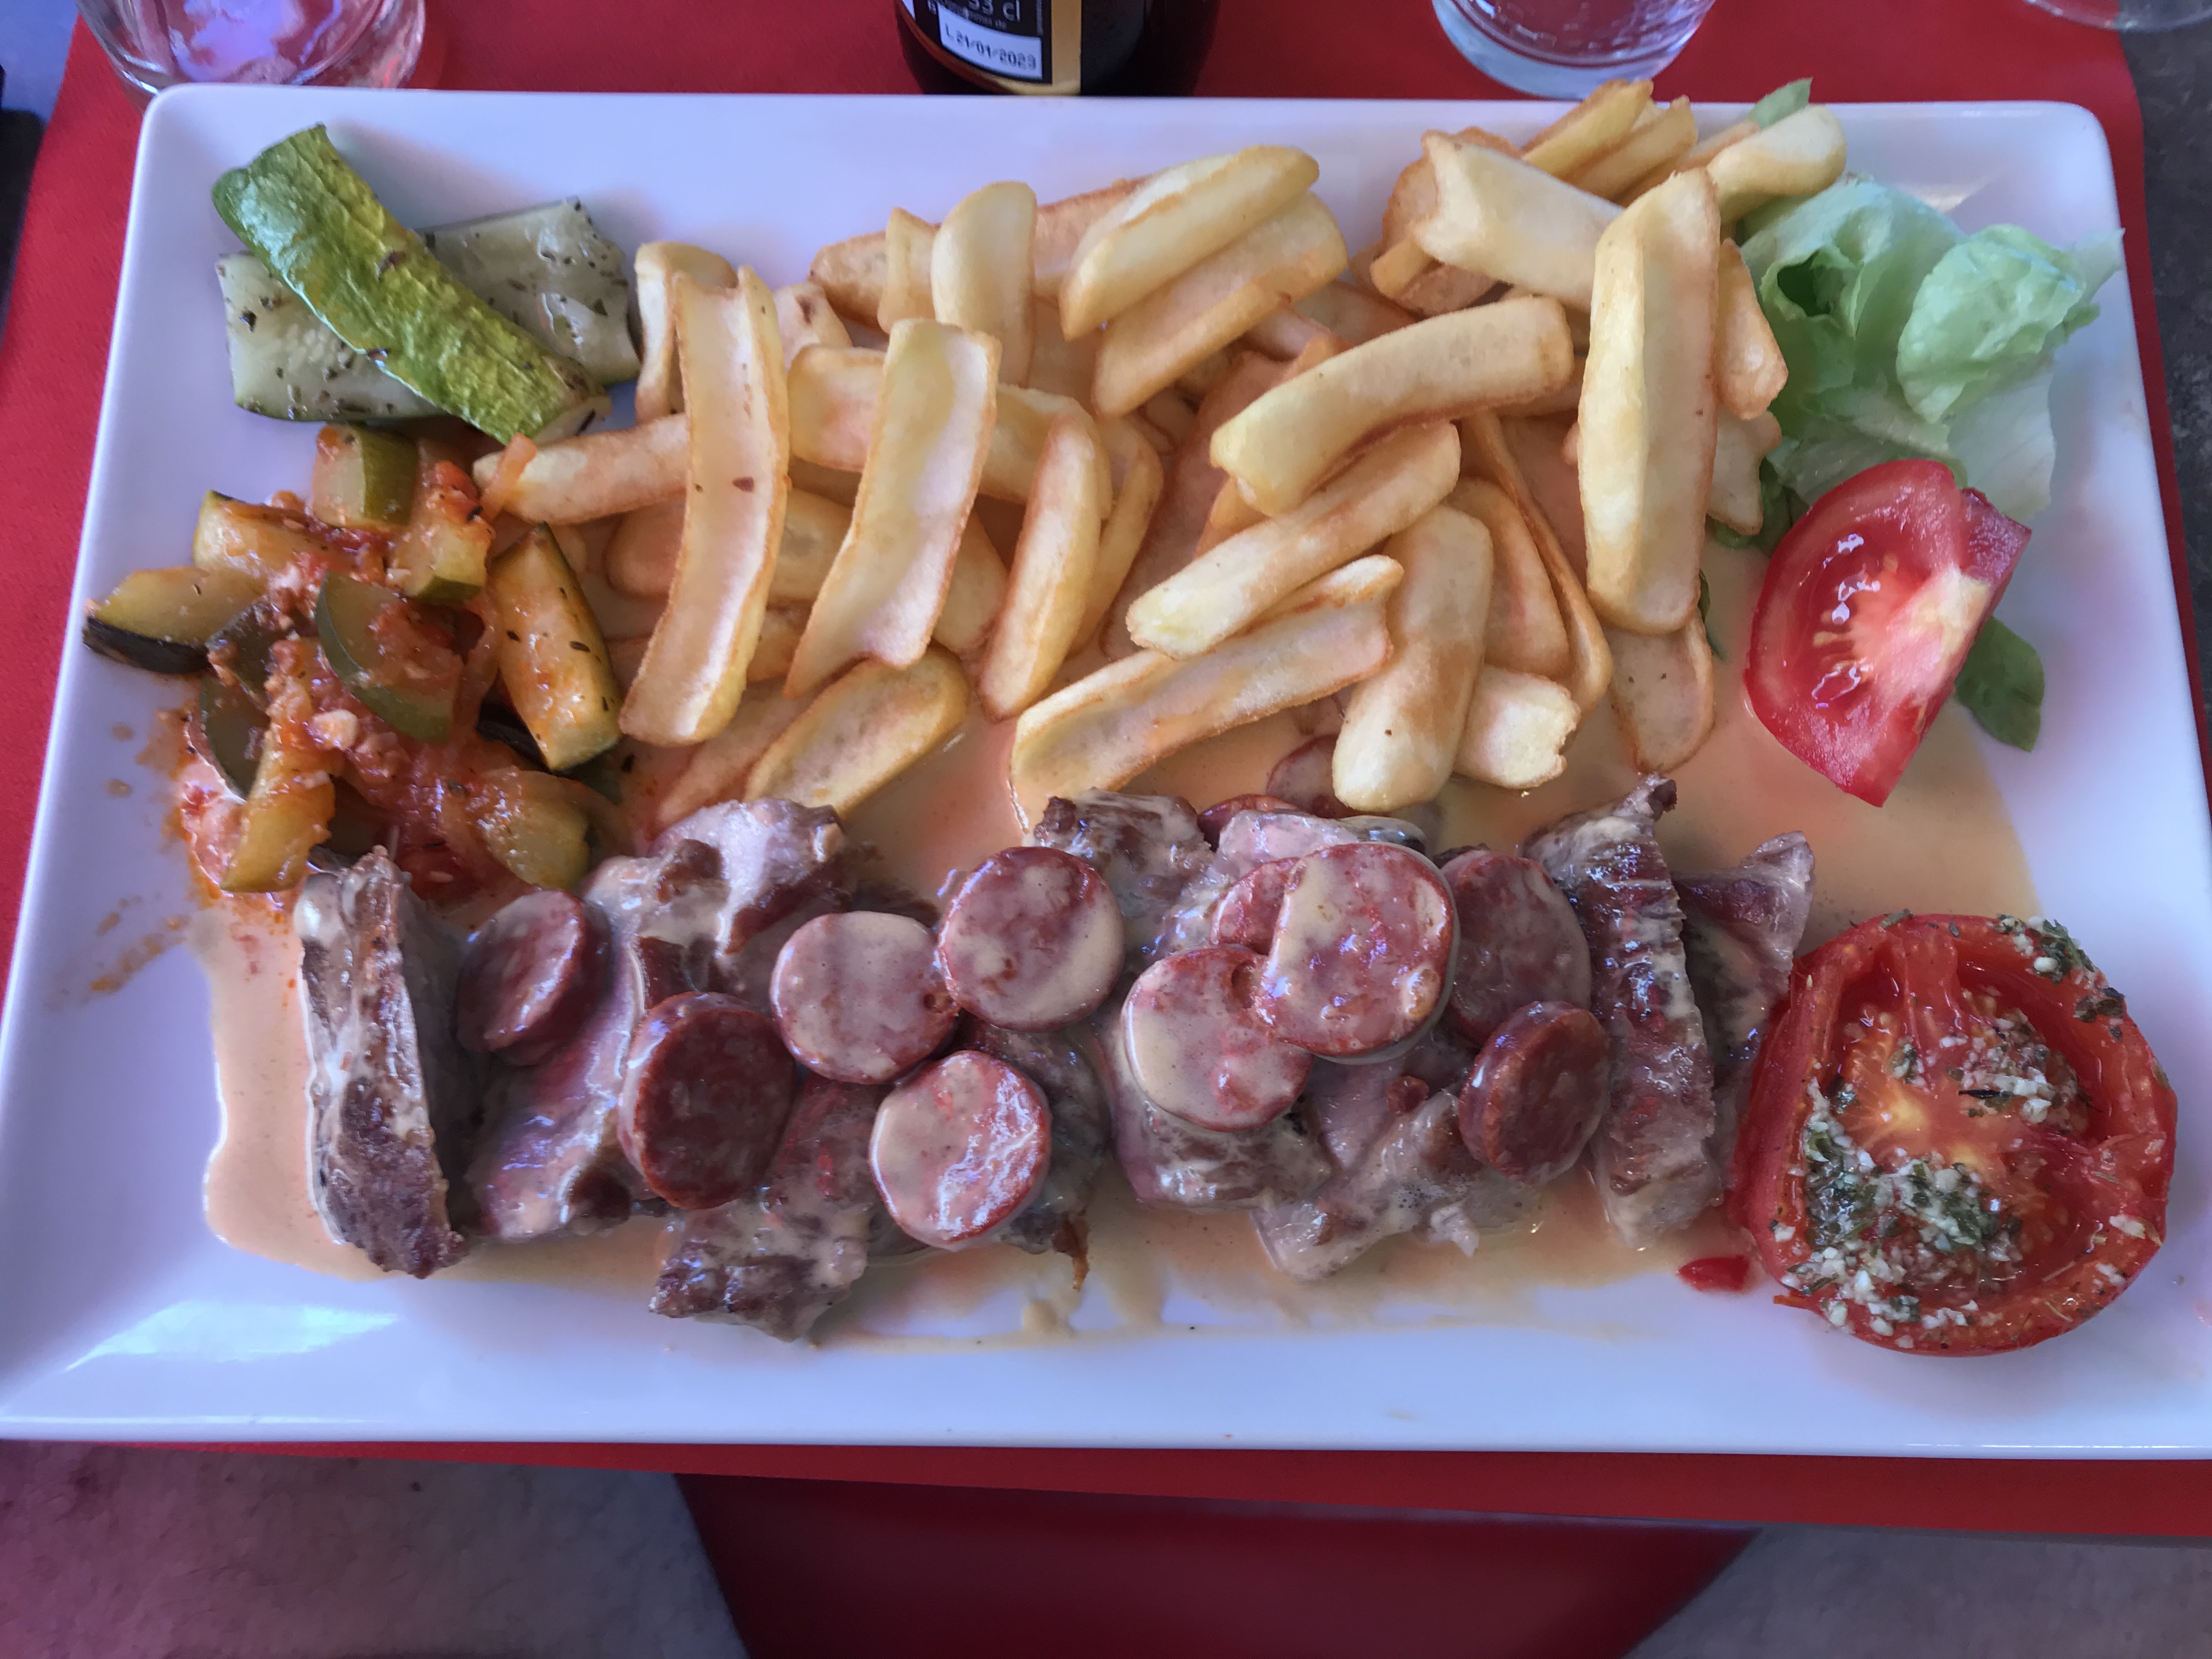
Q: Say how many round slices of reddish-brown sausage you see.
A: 12